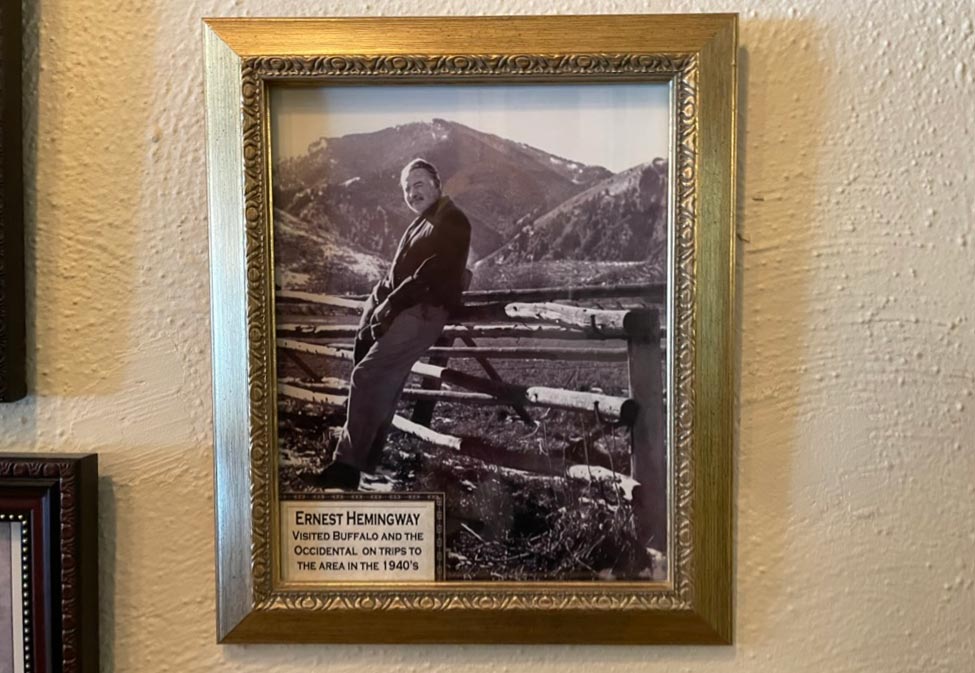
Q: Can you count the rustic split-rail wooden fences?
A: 1